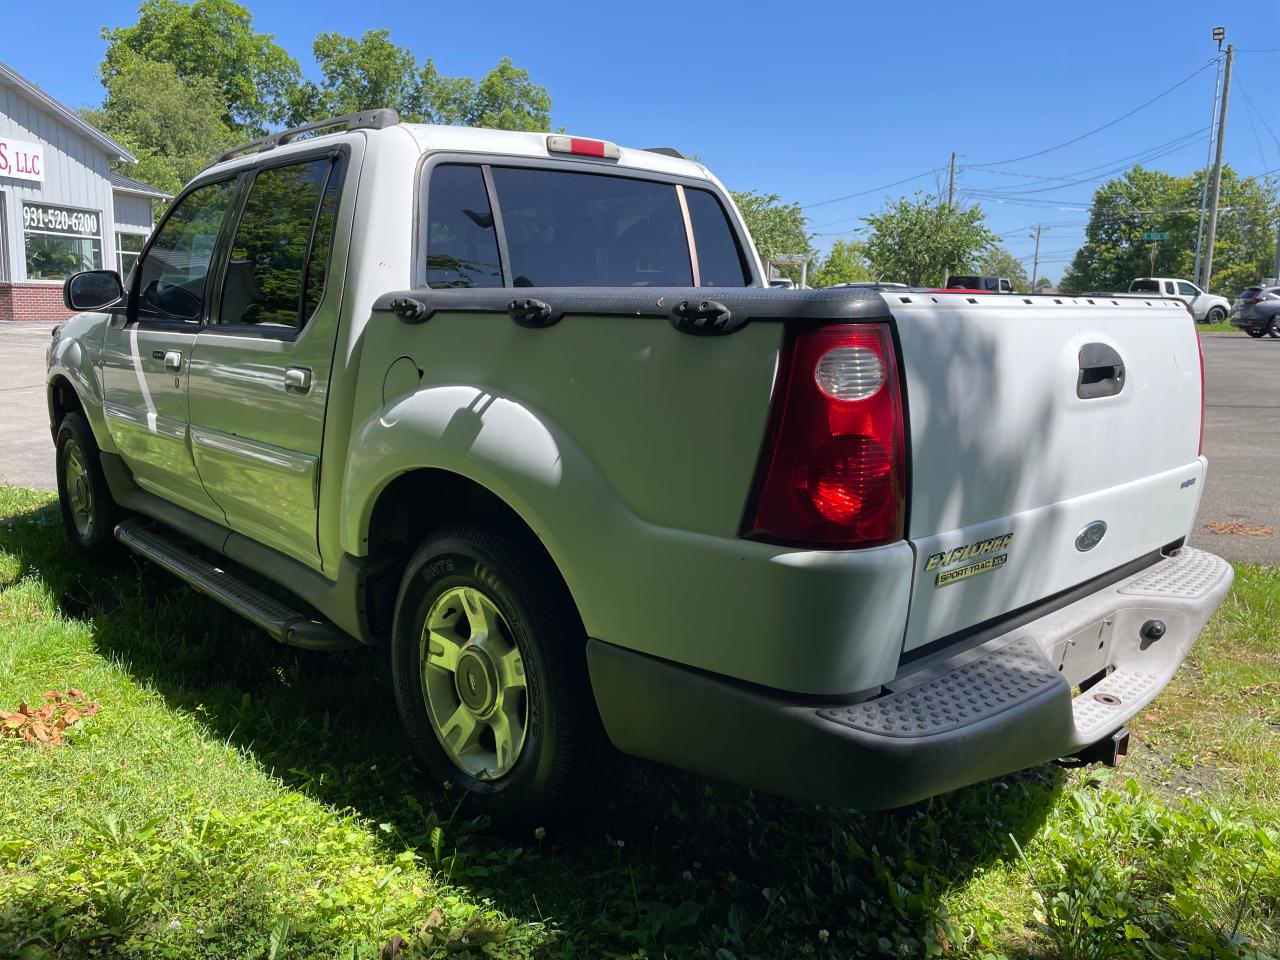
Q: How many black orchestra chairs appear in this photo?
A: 0